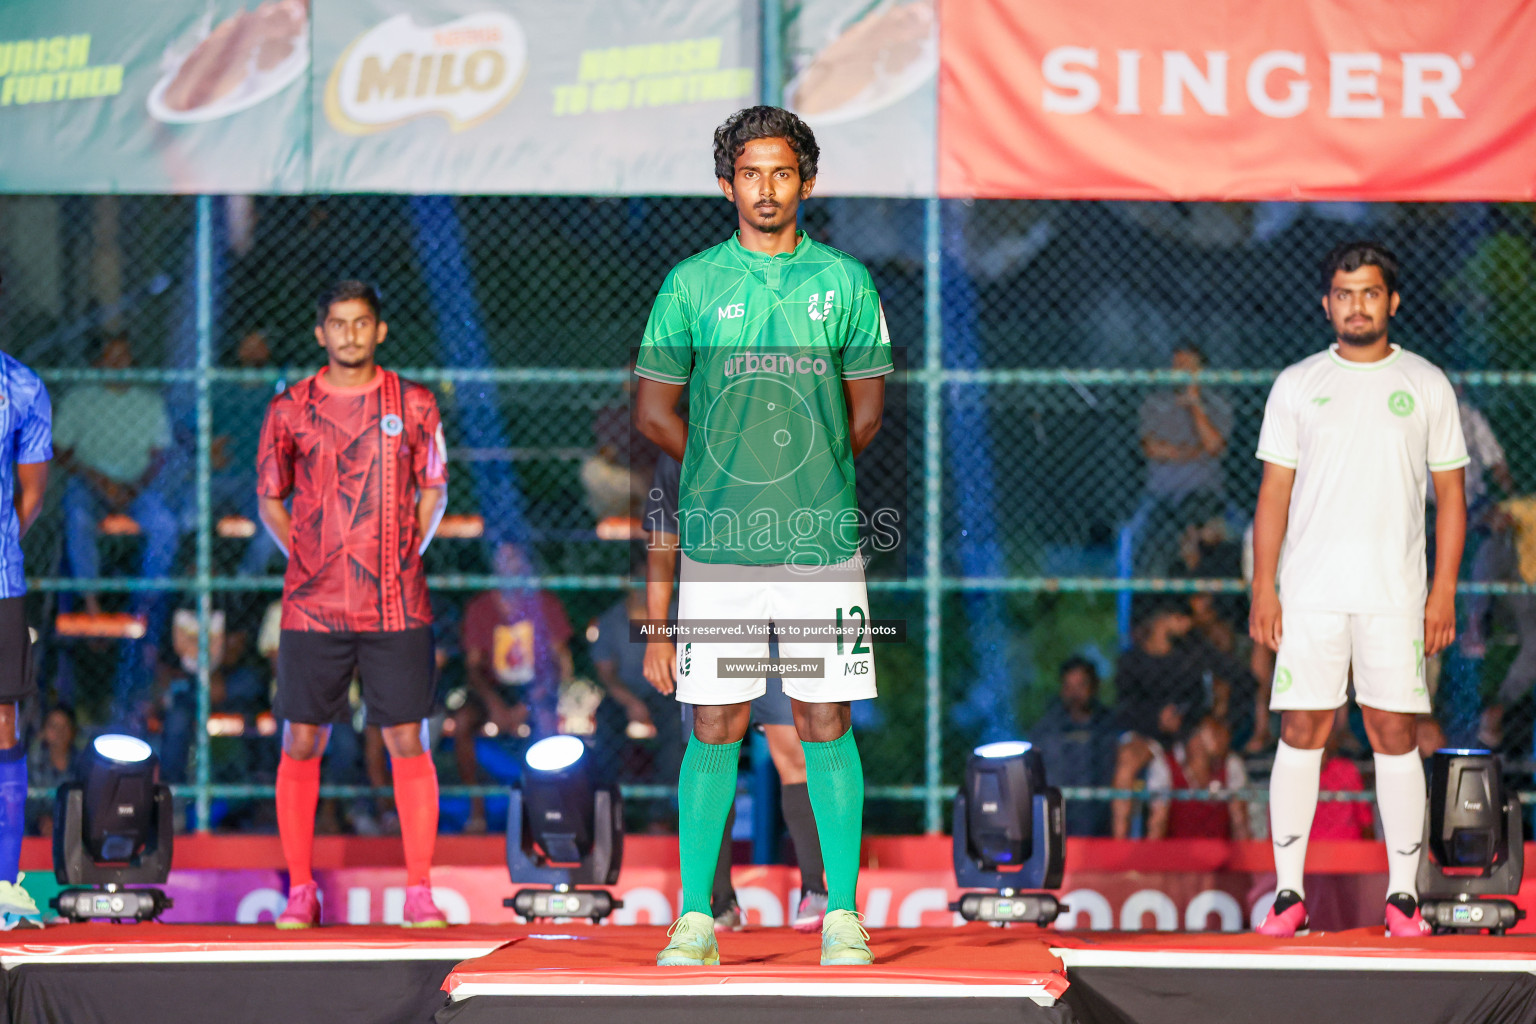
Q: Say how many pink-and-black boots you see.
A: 2